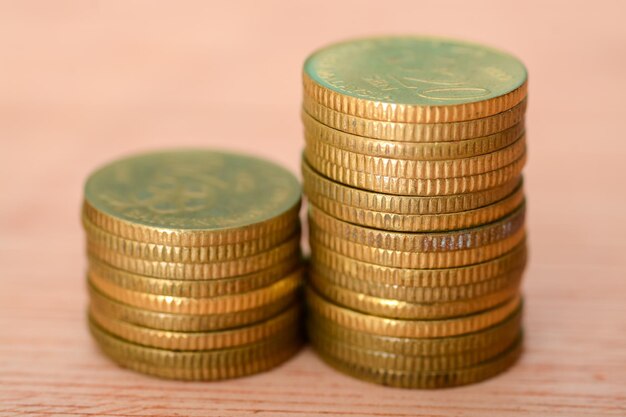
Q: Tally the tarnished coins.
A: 1